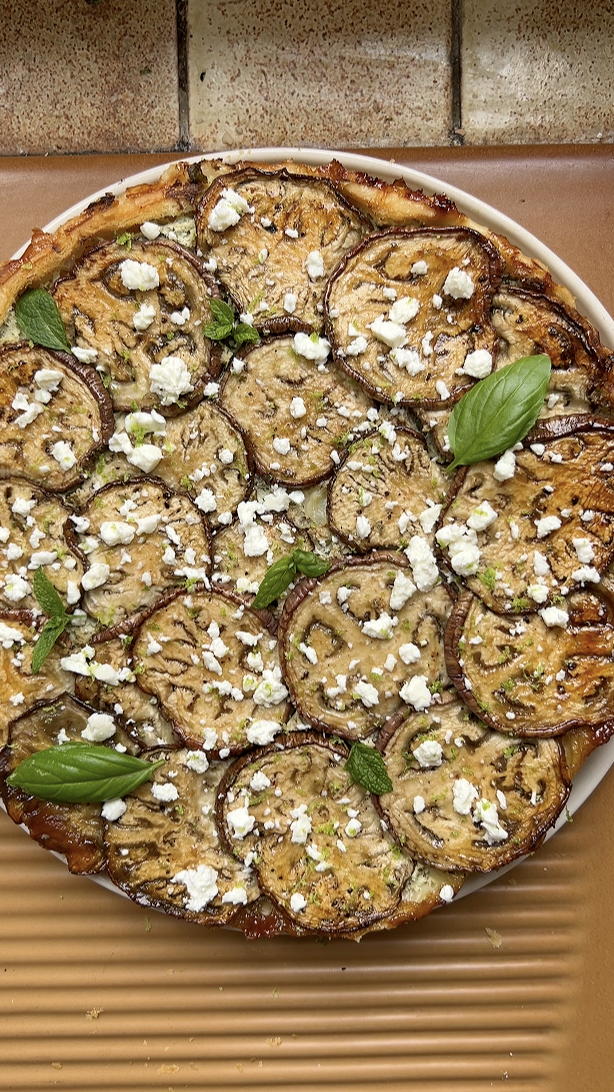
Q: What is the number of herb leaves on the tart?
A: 11